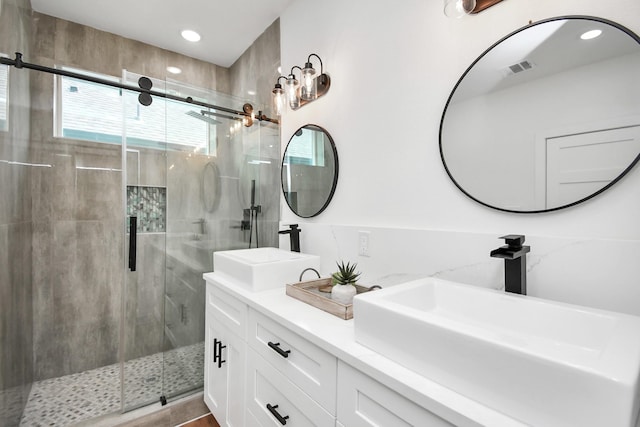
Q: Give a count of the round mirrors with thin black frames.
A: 2